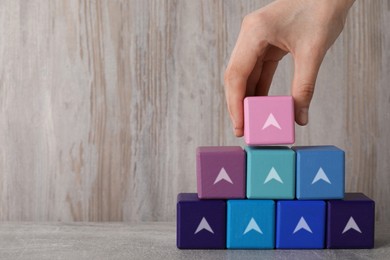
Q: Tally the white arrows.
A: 8